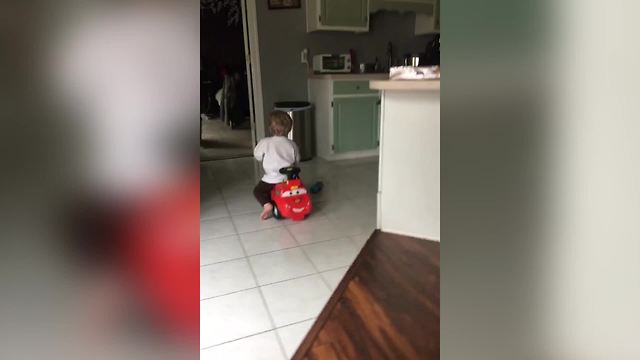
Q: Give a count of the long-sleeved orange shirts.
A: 0